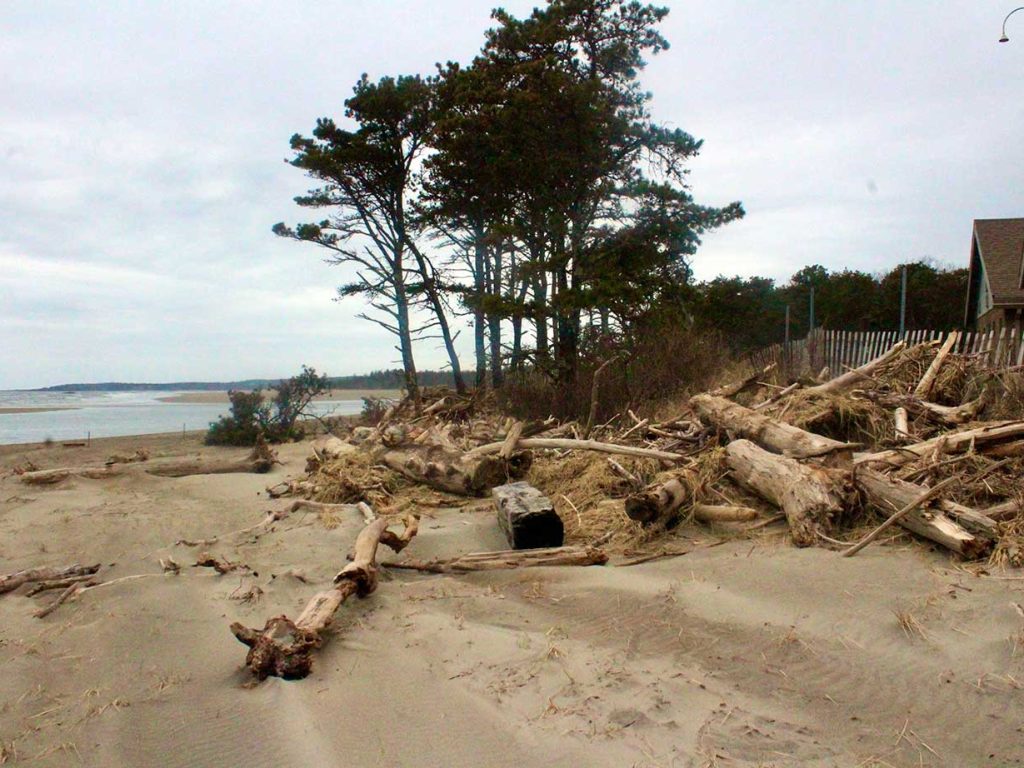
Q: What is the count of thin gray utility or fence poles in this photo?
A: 3